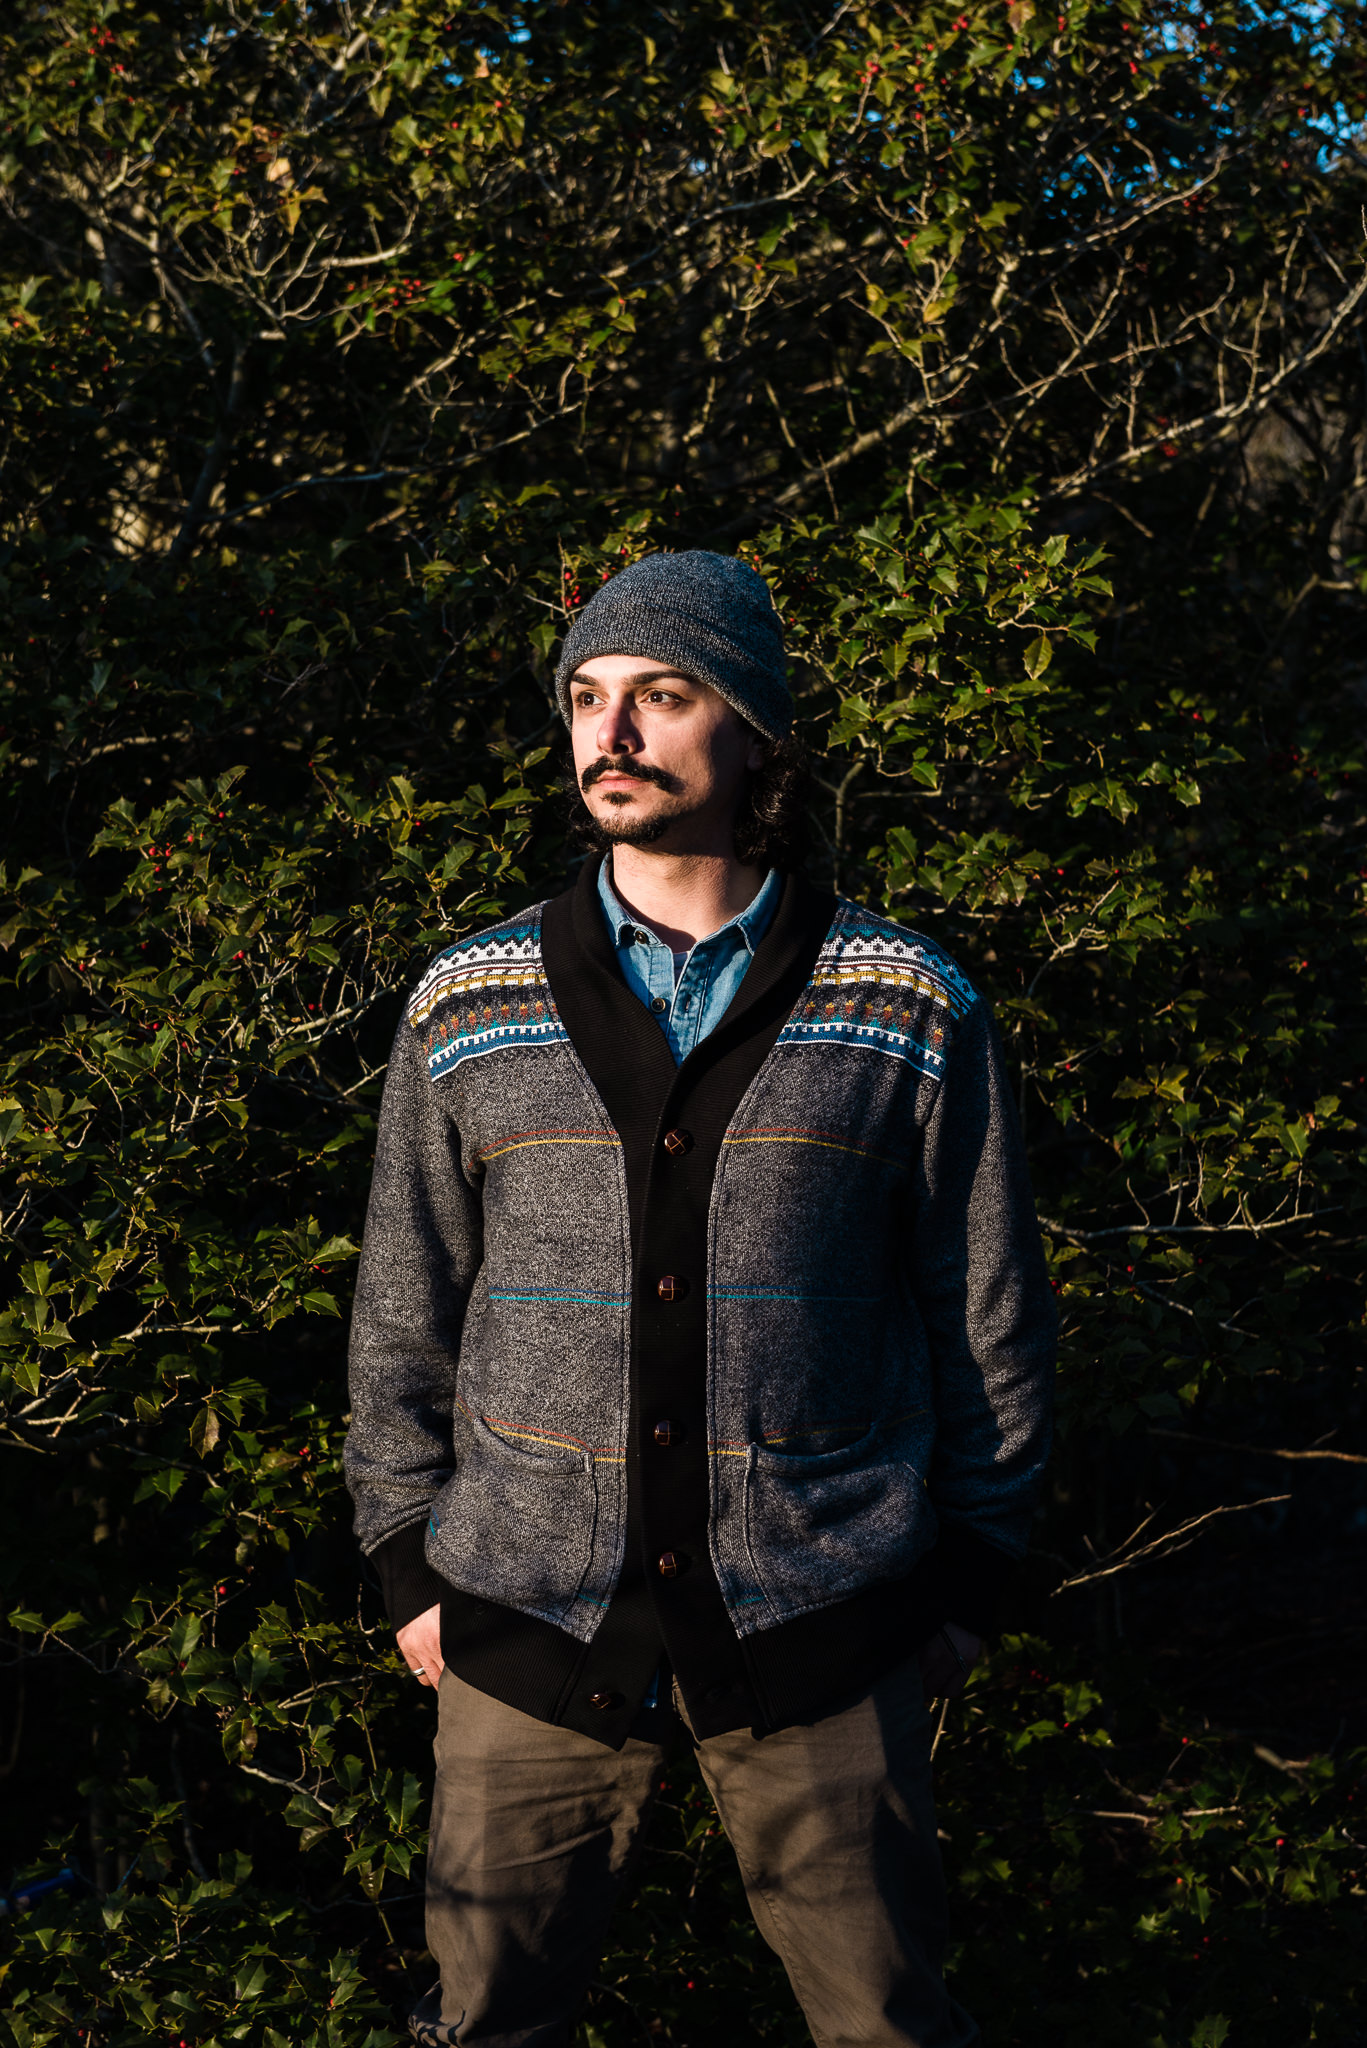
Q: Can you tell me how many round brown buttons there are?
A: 5